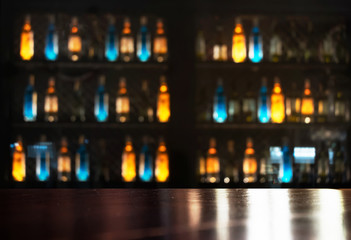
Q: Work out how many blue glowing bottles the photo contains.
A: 12